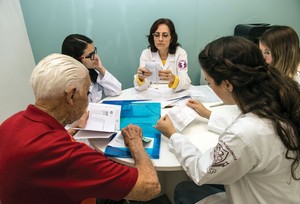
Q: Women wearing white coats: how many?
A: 4